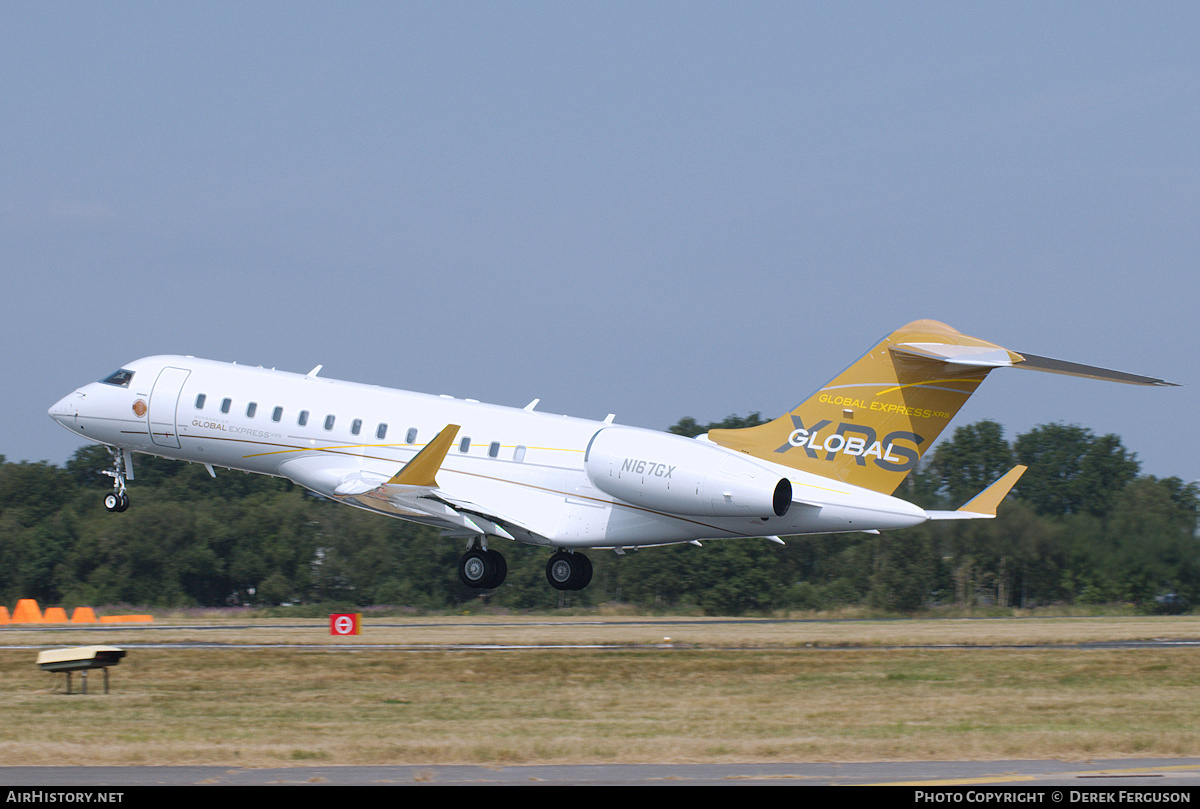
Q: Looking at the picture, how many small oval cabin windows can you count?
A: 12